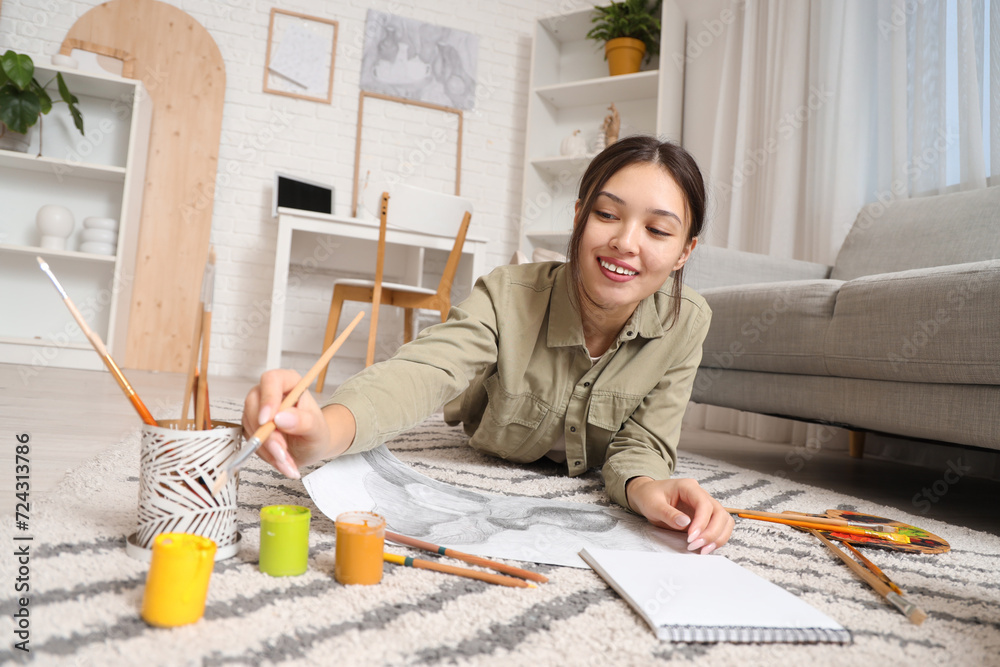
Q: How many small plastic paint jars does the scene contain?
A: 3